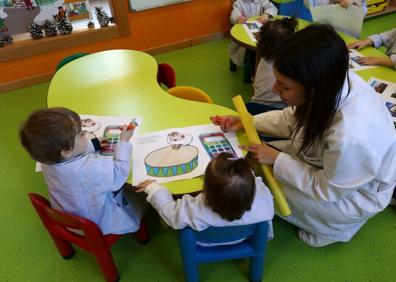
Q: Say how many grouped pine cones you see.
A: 3